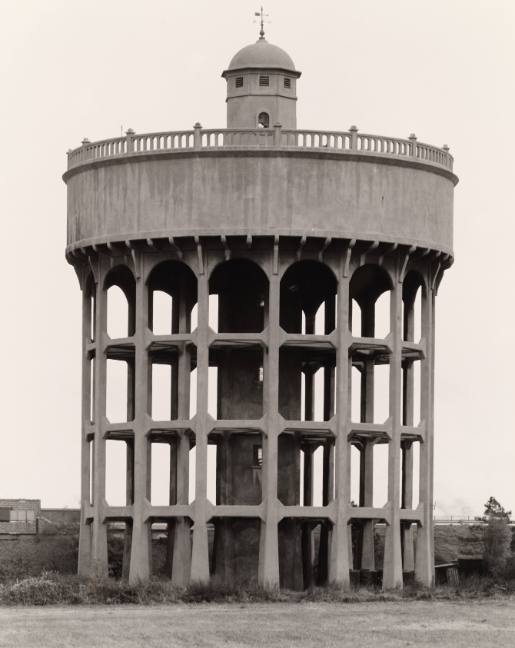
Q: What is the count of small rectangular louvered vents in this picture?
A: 3